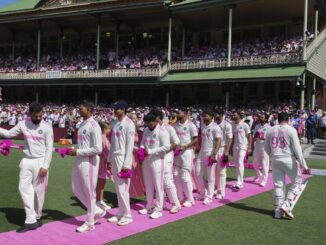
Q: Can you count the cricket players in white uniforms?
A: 11